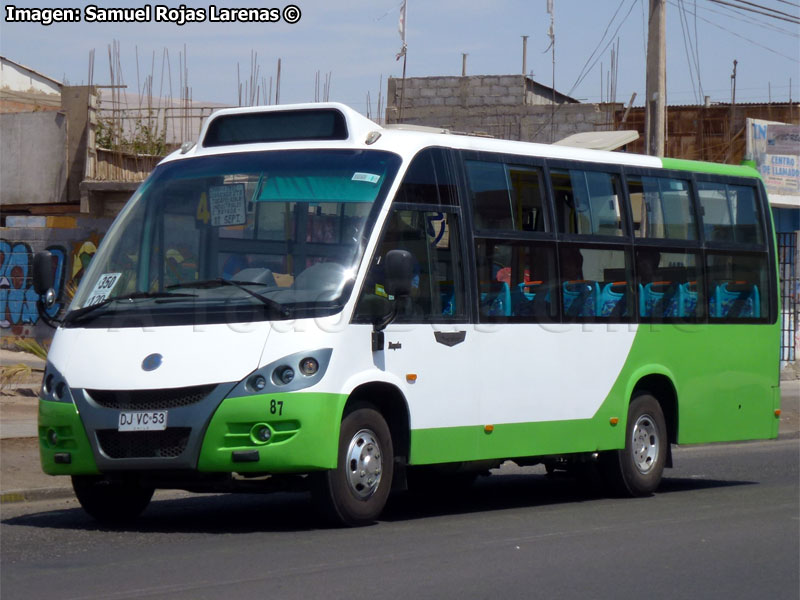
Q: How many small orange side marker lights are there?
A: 4